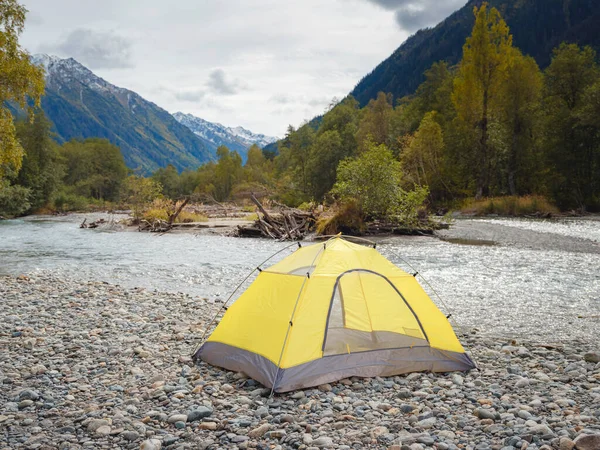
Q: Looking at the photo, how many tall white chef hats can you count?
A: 0